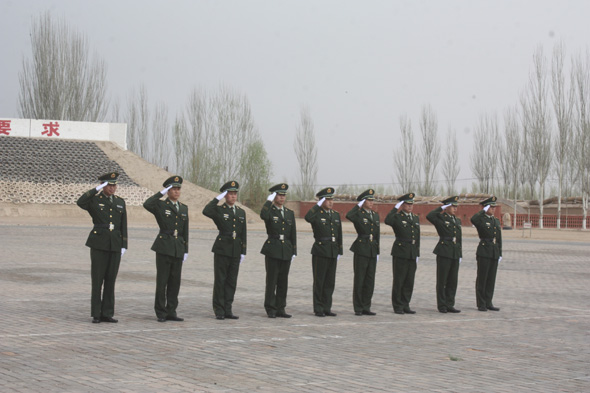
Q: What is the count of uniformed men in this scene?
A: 9